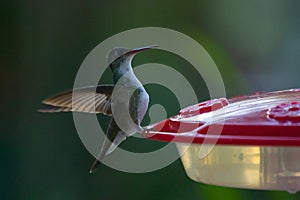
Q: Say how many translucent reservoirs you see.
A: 1